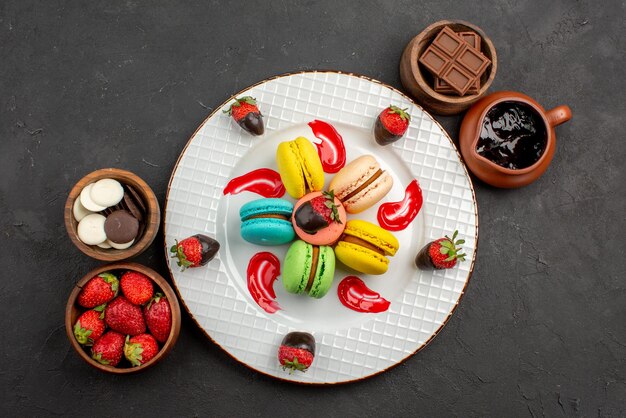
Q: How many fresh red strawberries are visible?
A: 7